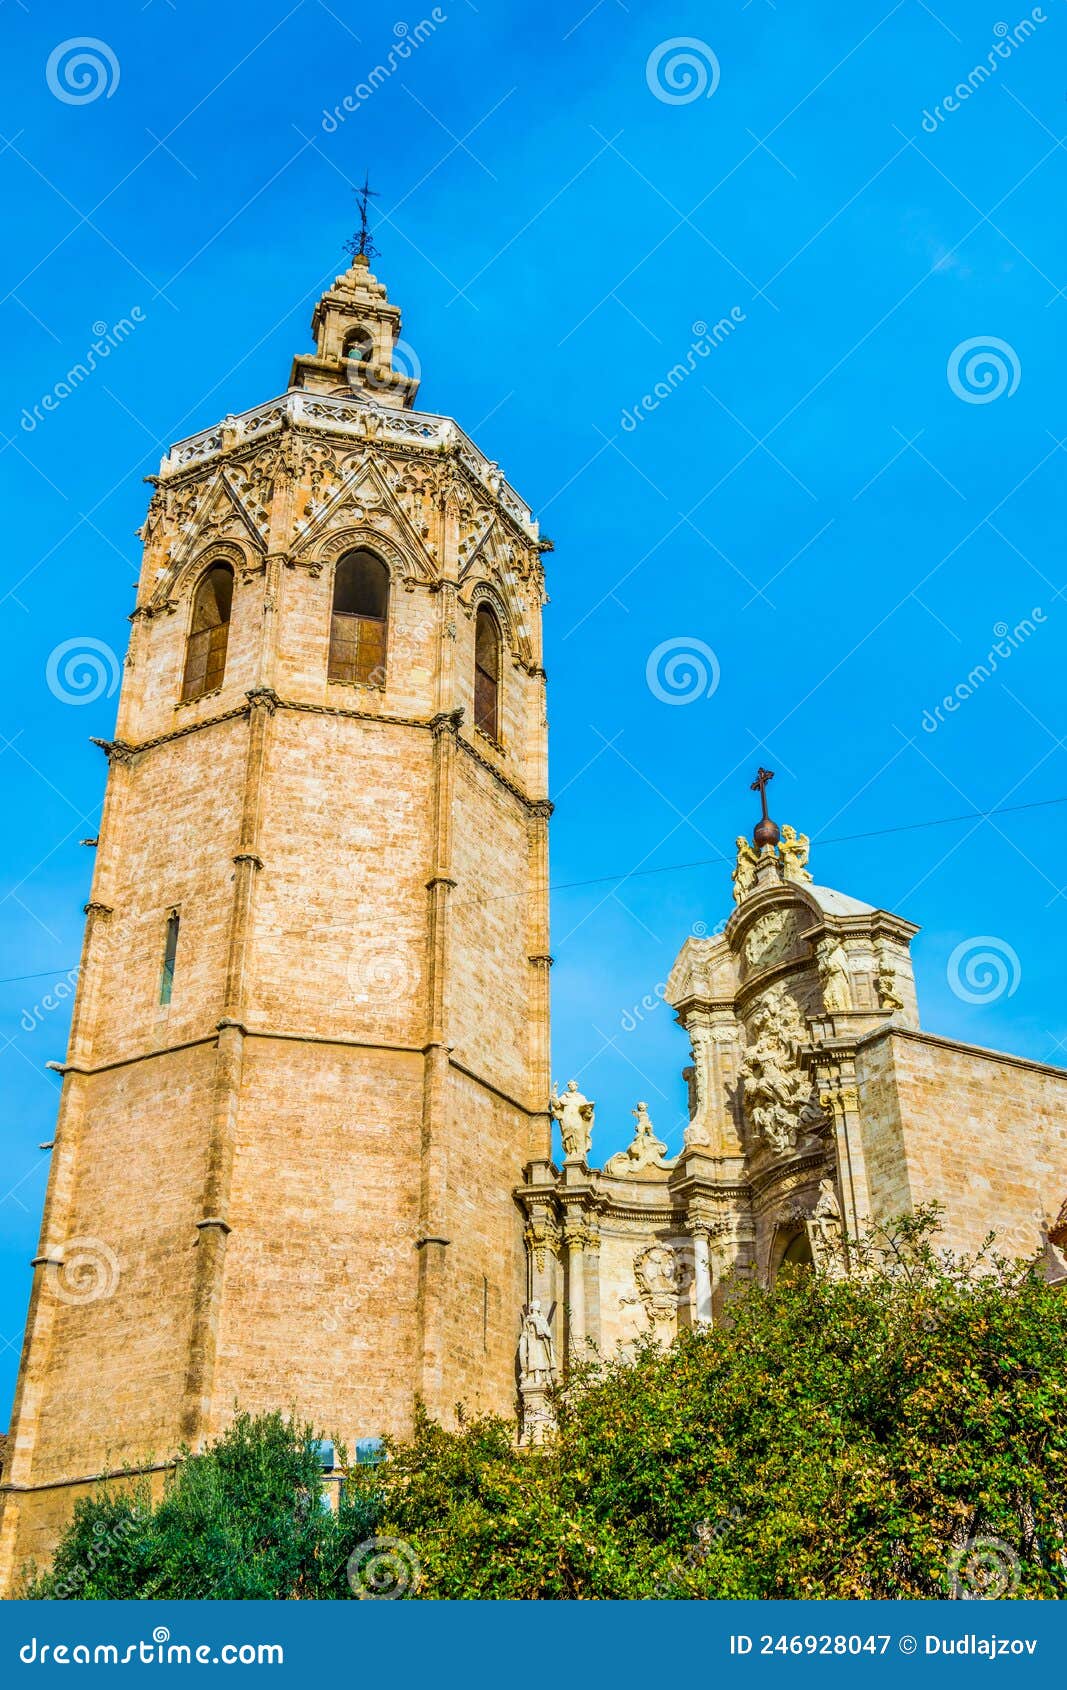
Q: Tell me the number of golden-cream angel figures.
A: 2